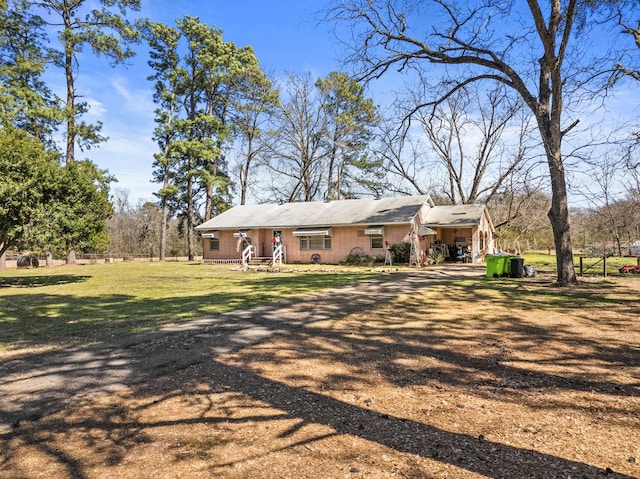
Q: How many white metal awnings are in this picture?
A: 5